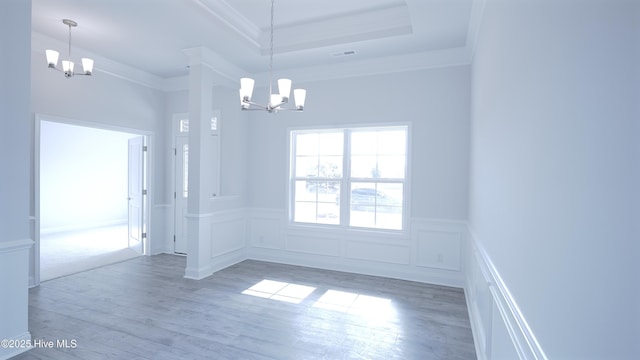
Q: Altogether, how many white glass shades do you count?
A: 8